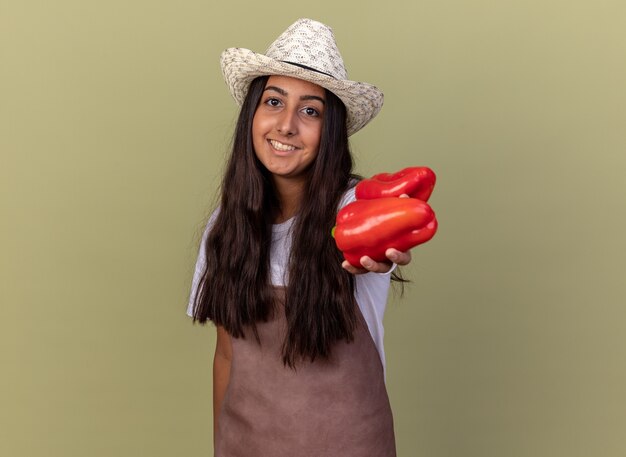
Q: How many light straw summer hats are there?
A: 1